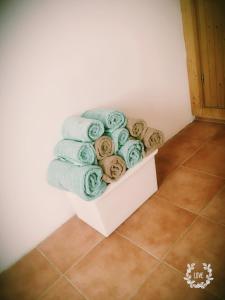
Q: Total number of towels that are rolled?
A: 10